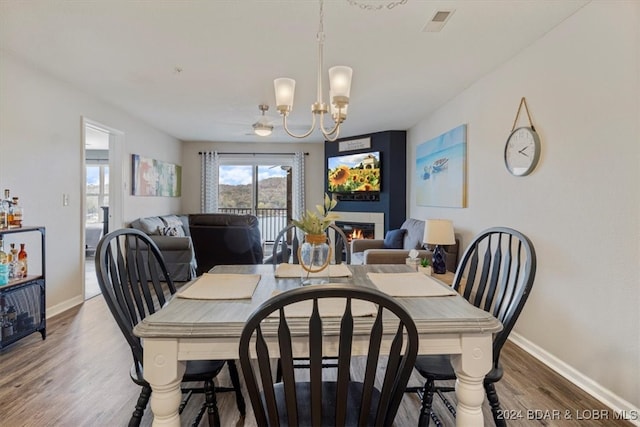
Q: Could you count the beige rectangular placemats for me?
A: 4